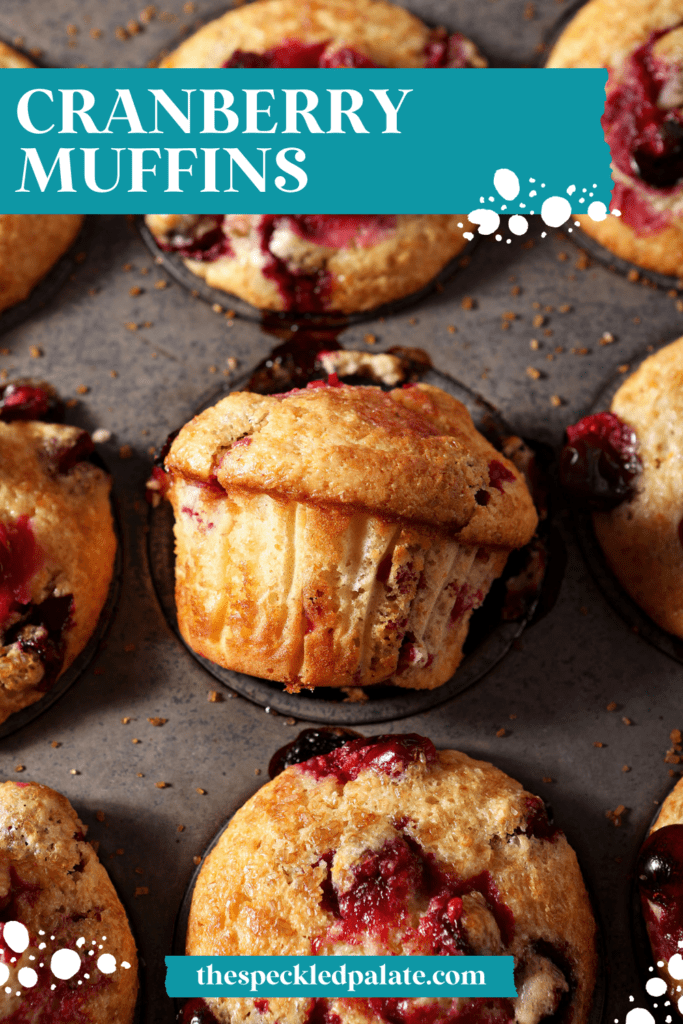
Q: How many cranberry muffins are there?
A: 9